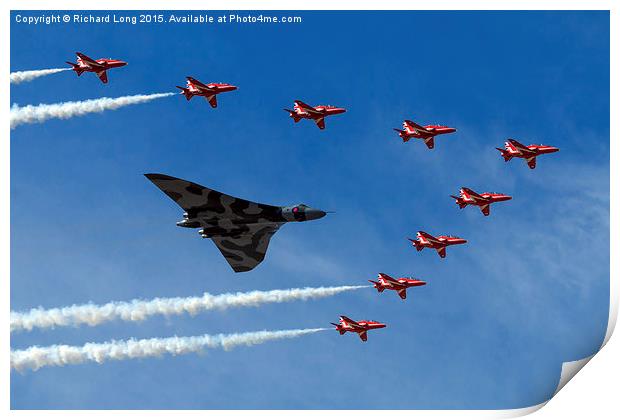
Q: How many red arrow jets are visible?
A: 9